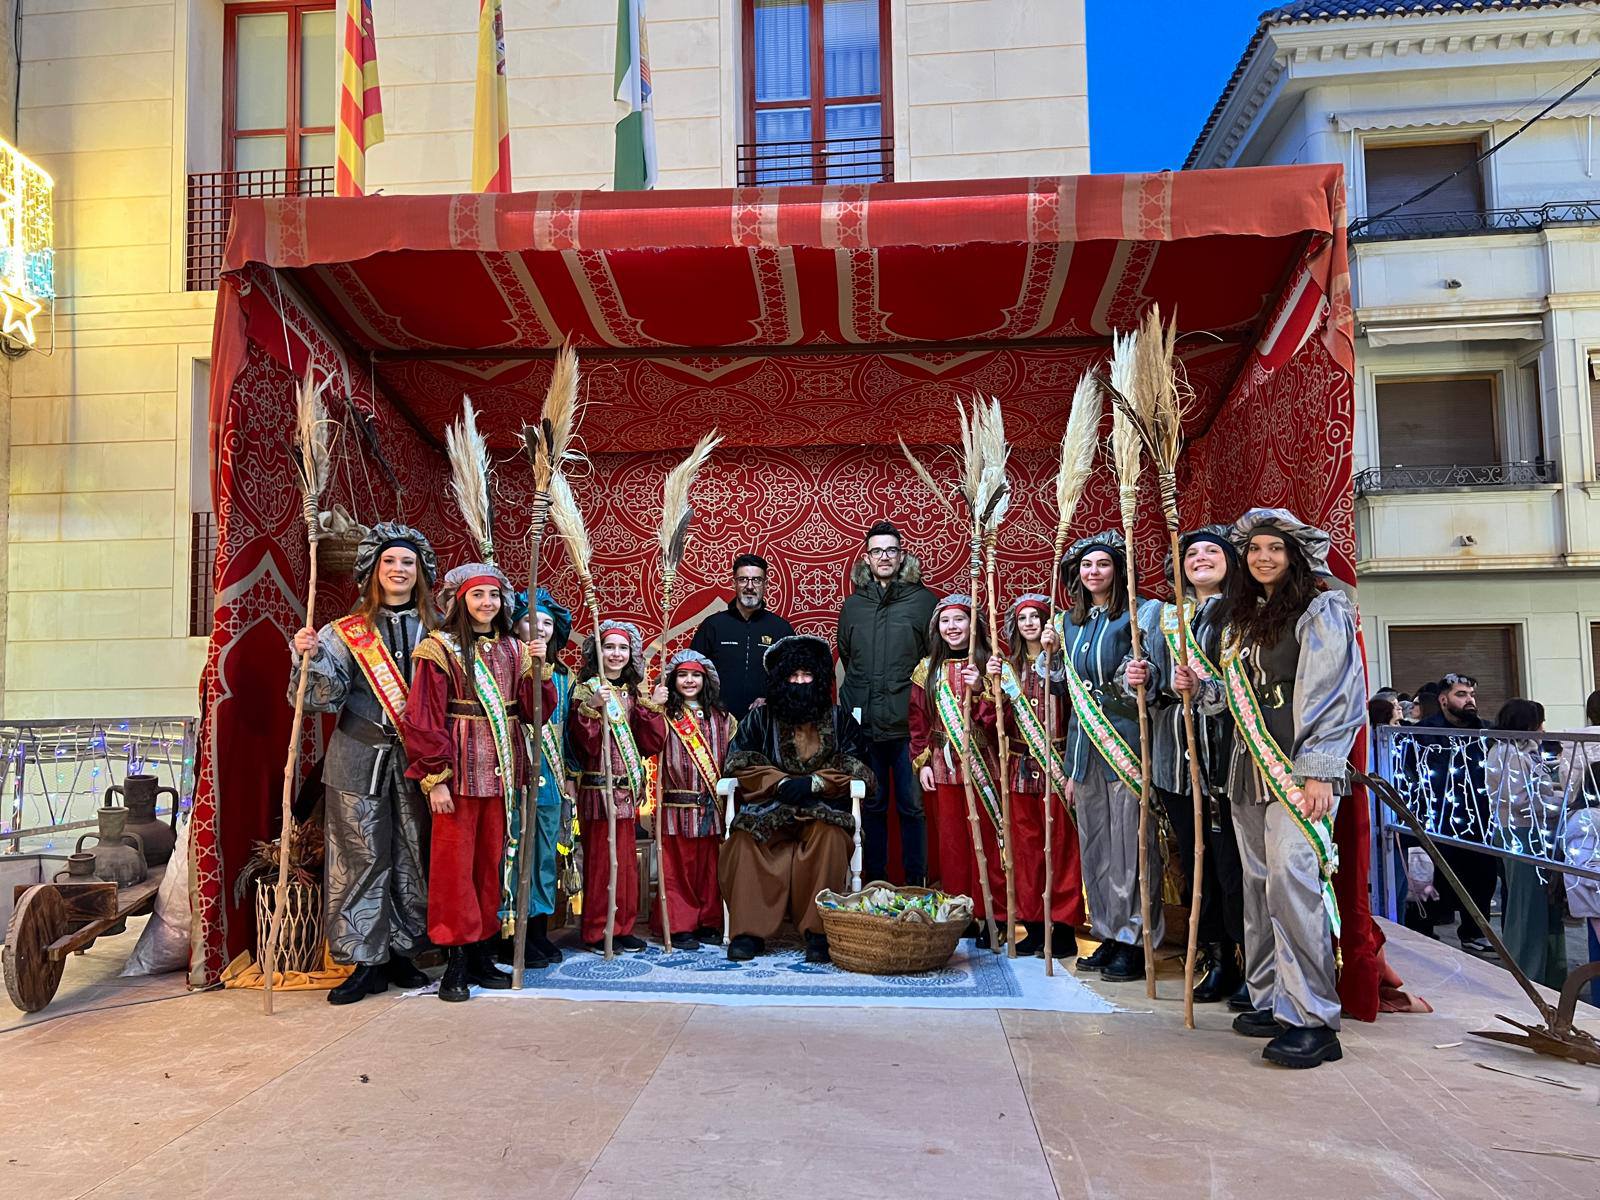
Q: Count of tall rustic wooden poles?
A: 10